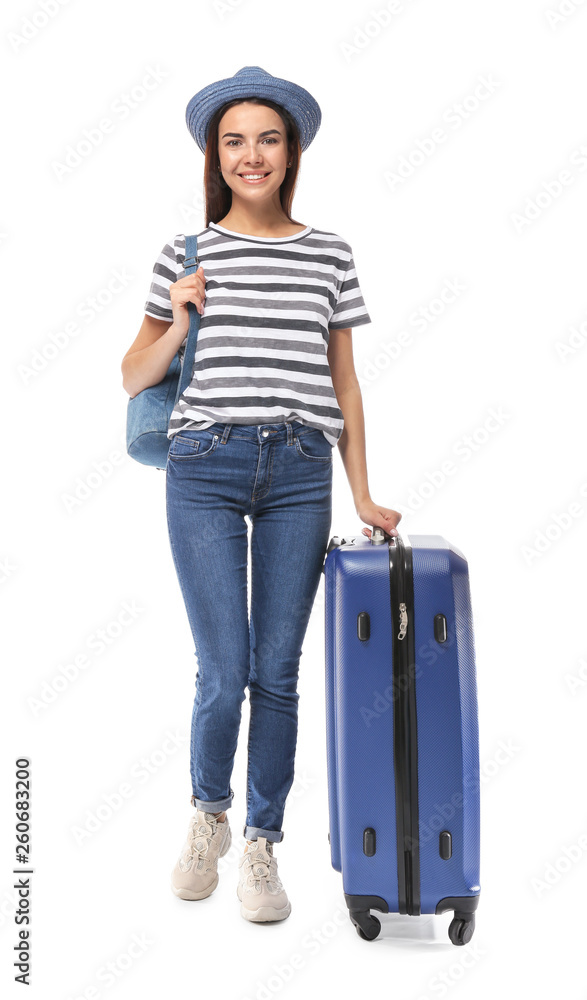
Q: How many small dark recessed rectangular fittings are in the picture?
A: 4